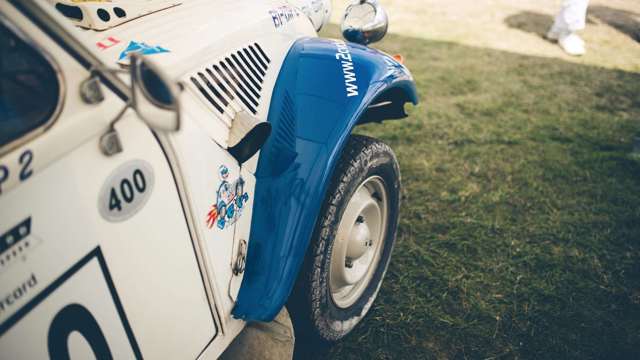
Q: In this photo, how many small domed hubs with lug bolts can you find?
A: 1